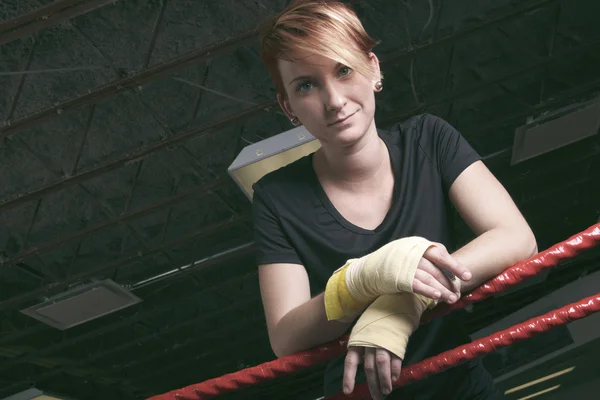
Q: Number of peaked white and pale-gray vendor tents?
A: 0